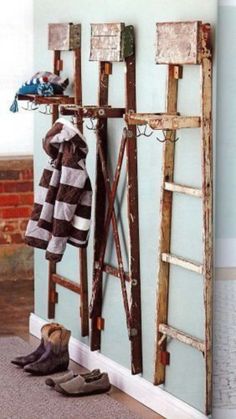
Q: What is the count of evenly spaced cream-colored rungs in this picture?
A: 3